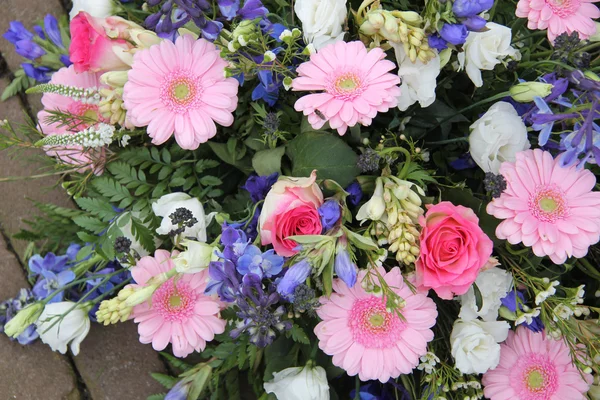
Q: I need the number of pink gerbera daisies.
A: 8